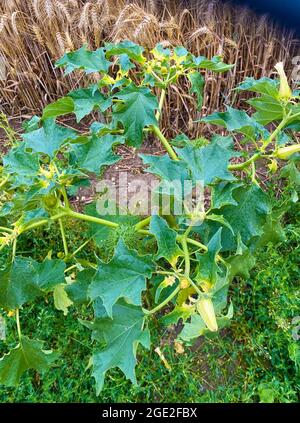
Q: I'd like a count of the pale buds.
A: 3